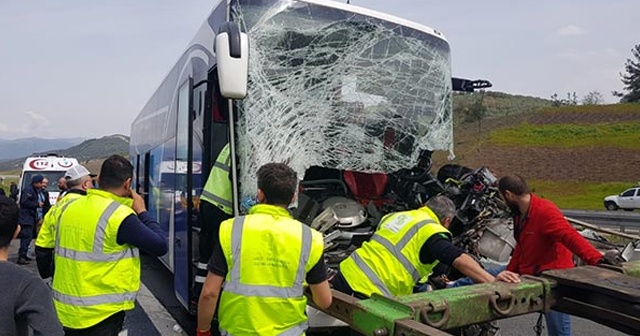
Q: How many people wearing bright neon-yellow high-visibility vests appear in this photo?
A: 5